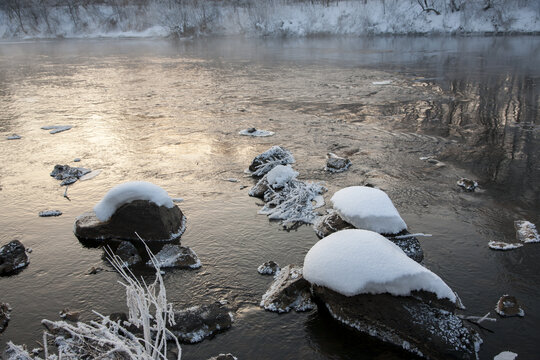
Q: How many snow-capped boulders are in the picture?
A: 3